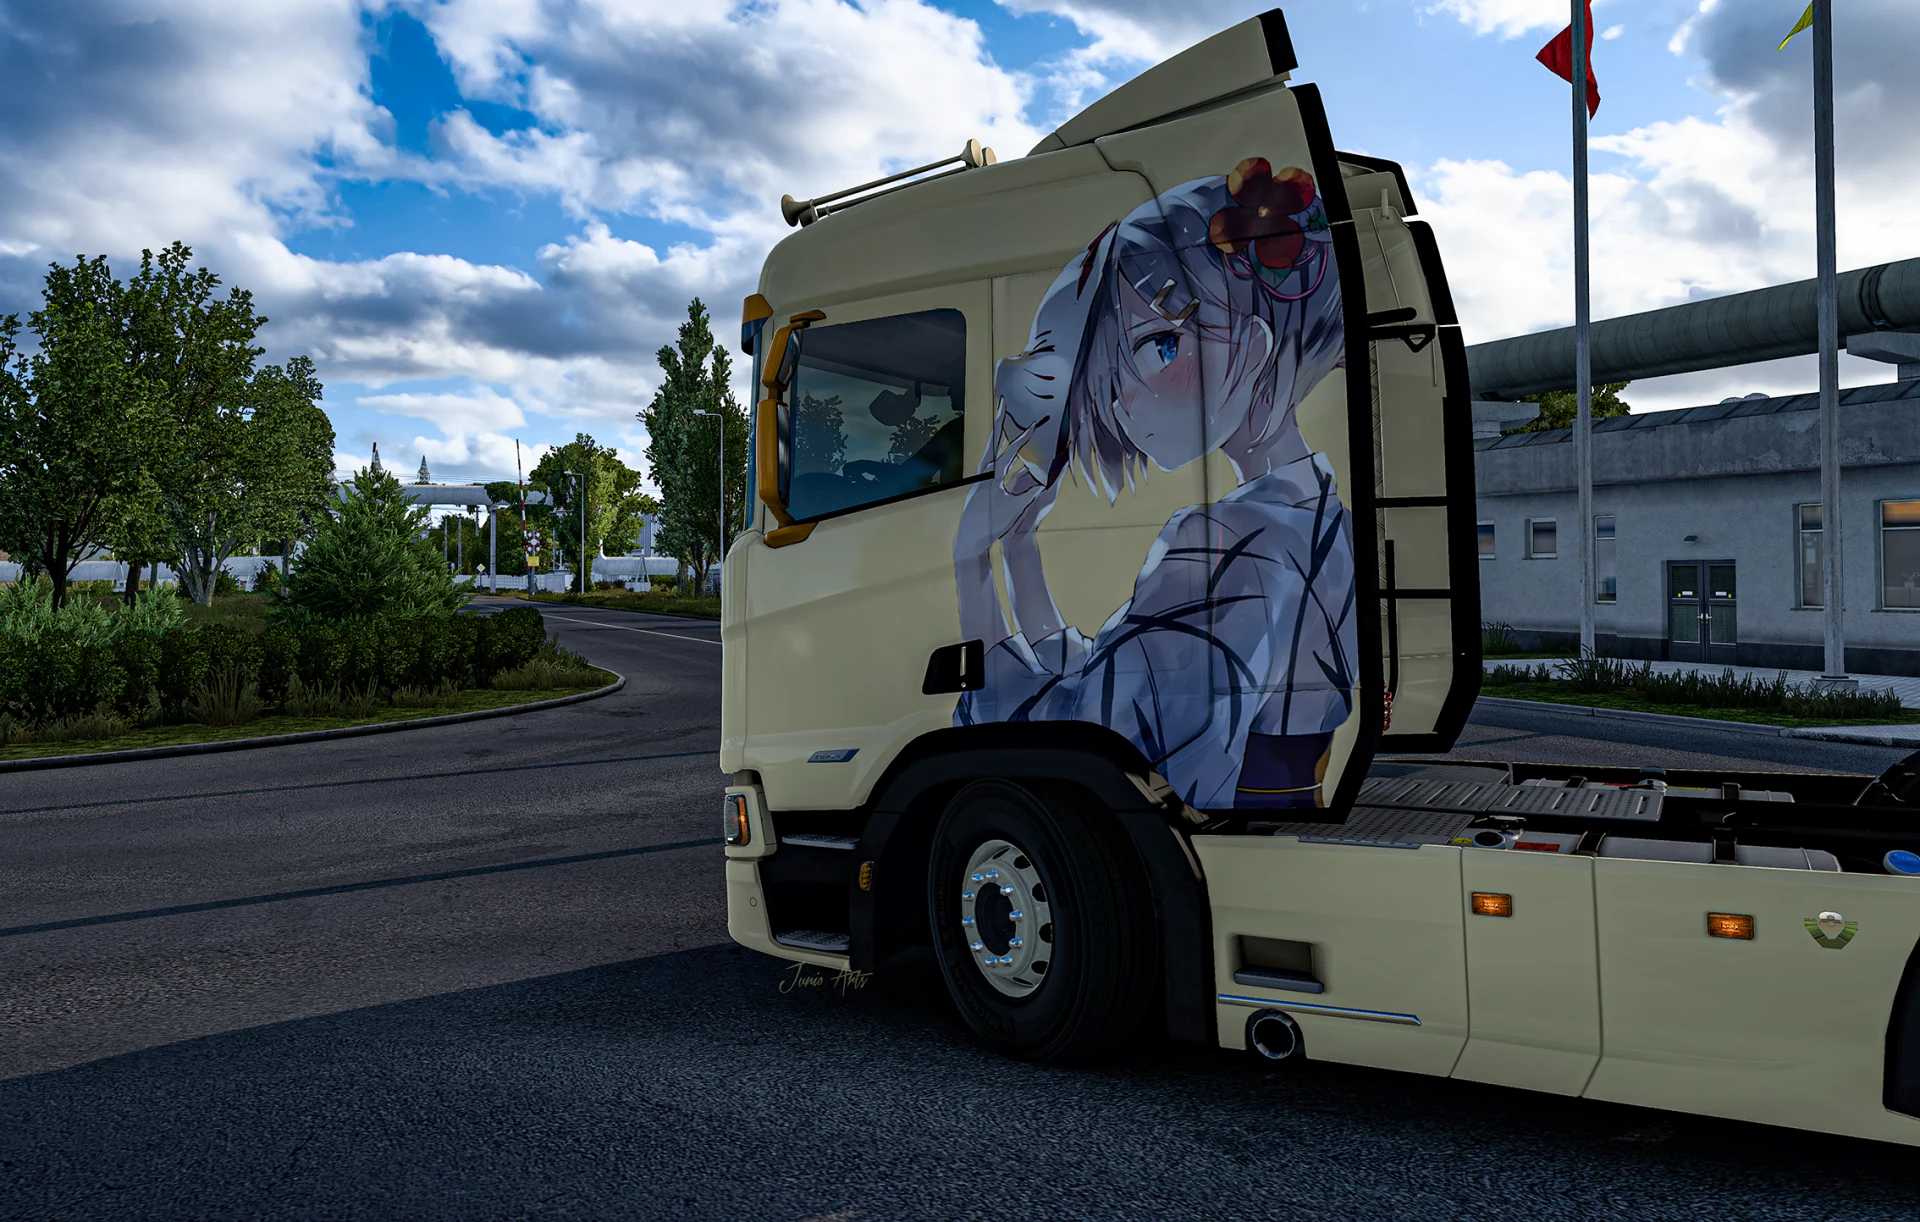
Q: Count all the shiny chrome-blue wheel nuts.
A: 10